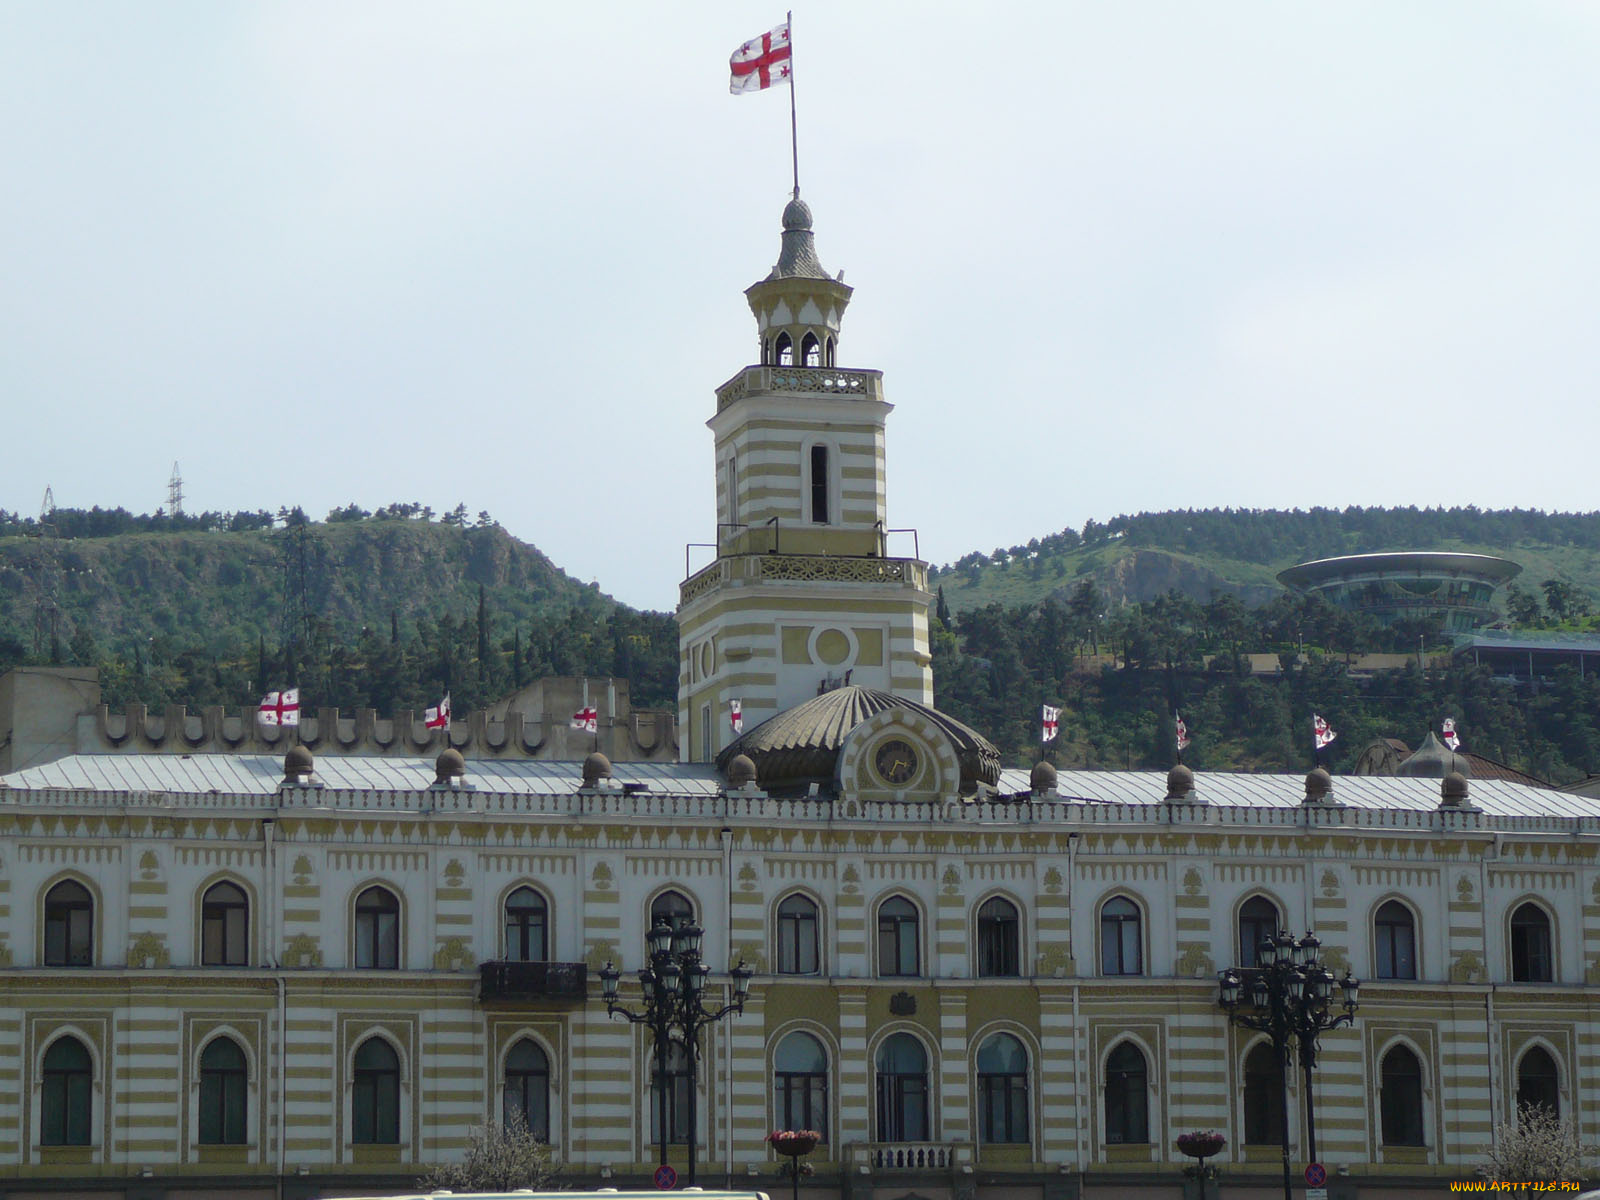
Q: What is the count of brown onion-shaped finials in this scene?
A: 8